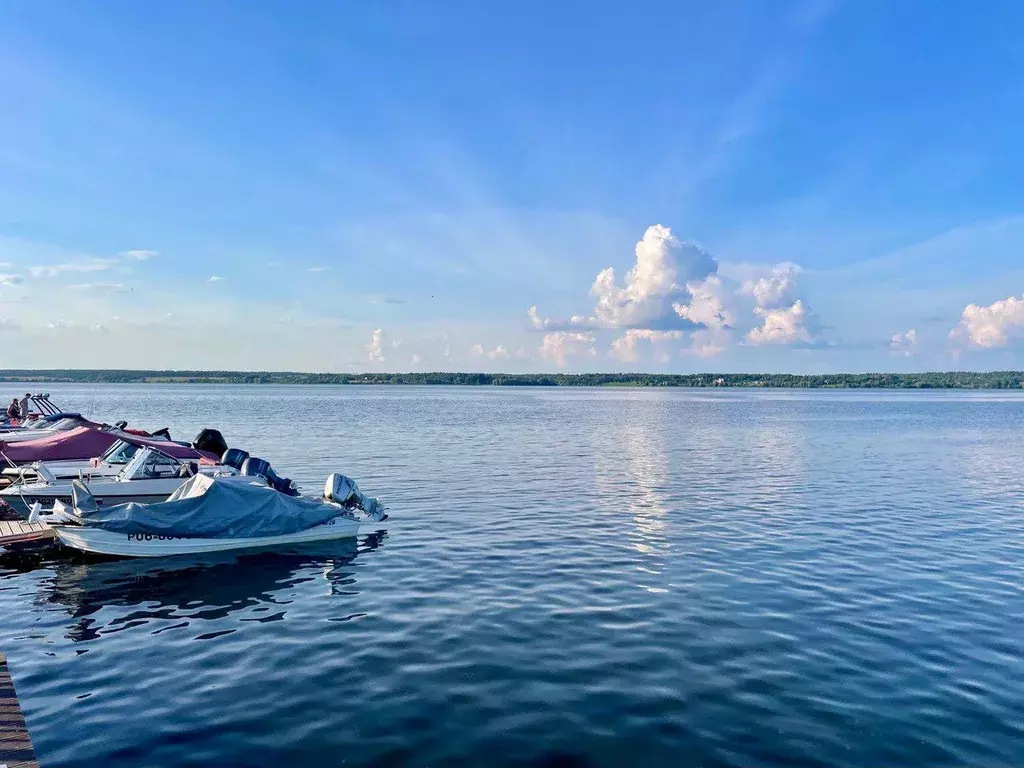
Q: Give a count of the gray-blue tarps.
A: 1